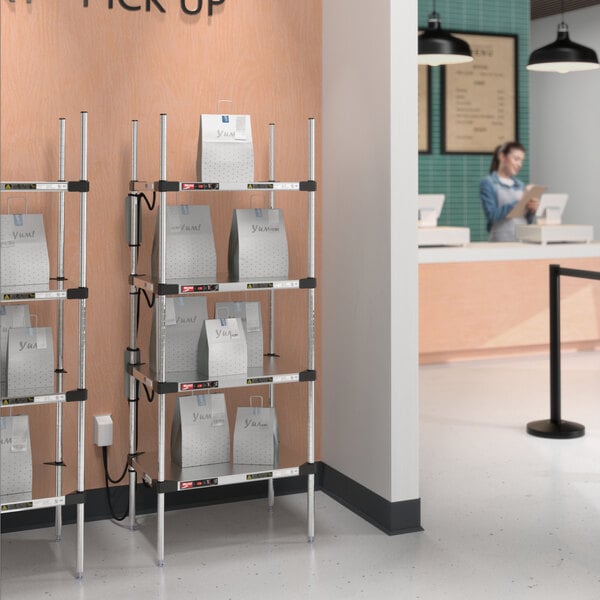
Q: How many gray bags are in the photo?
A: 12